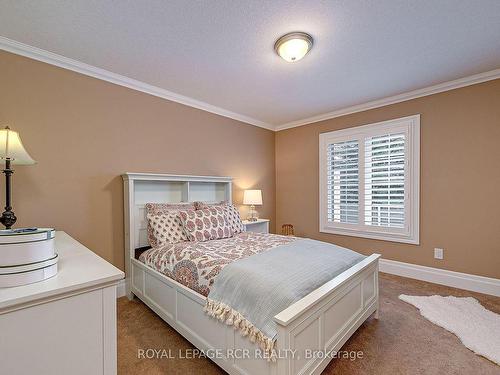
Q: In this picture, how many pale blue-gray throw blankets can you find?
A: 1